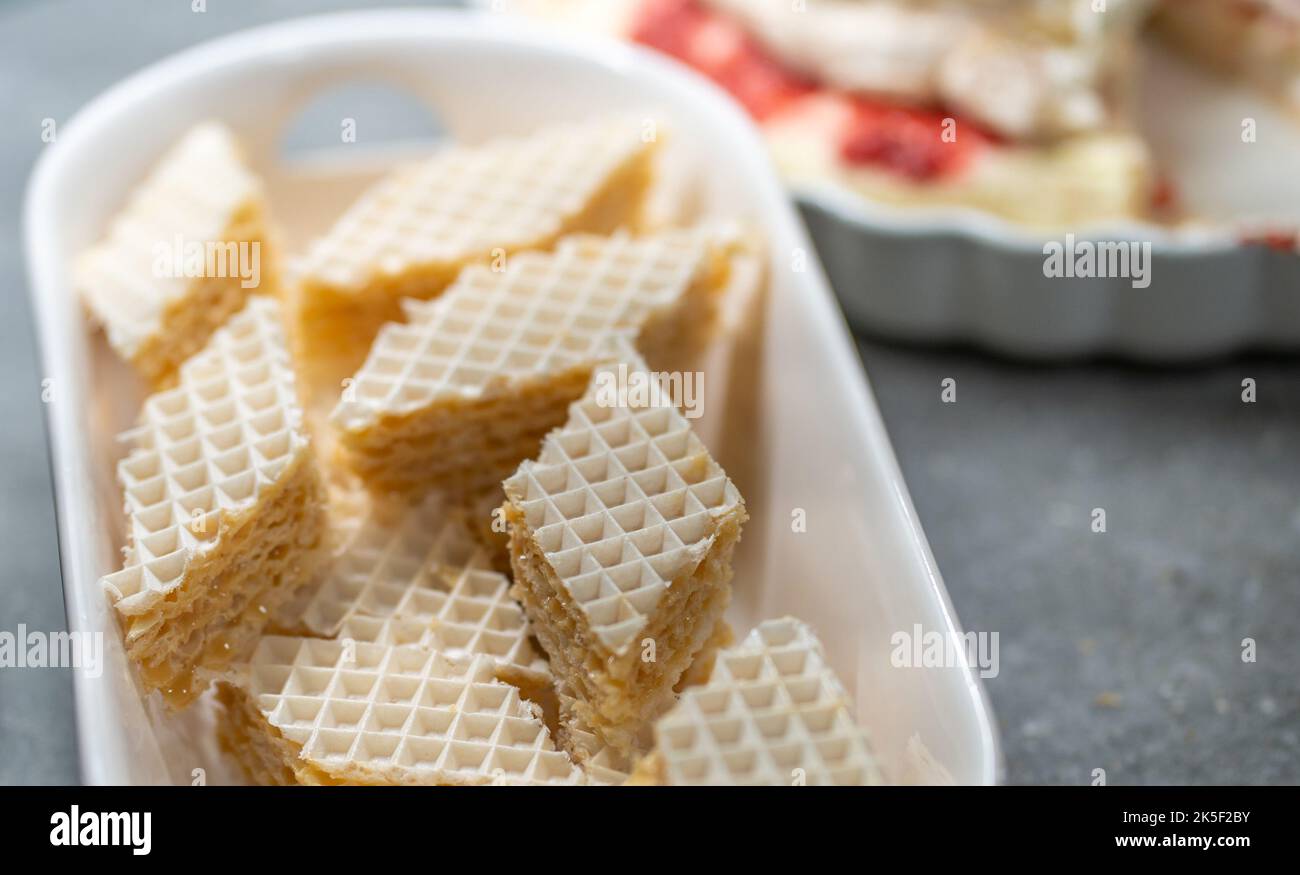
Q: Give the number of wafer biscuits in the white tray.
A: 8